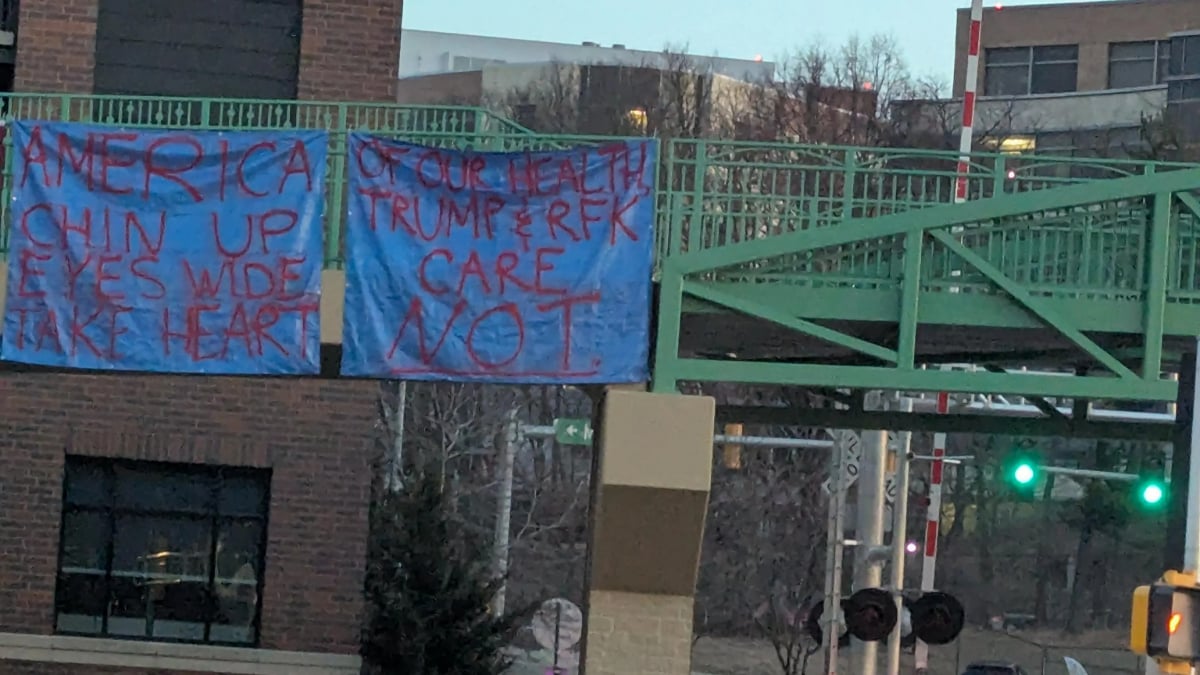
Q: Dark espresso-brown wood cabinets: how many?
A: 0